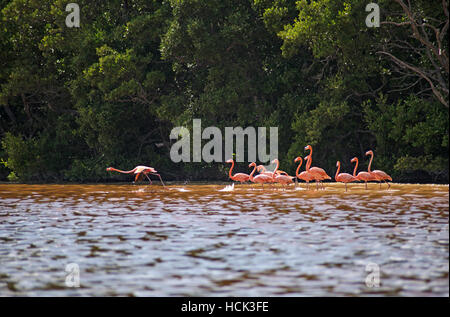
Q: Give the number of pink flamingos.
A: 11